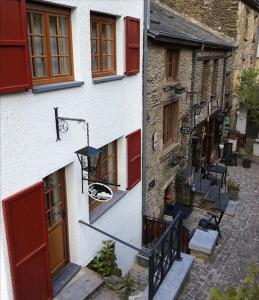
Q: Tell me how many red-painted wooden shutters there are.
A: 4